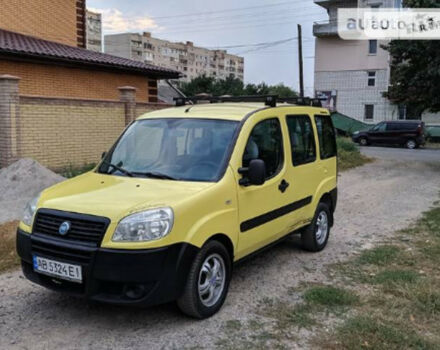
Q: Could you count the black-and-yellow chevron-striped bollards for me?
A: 0